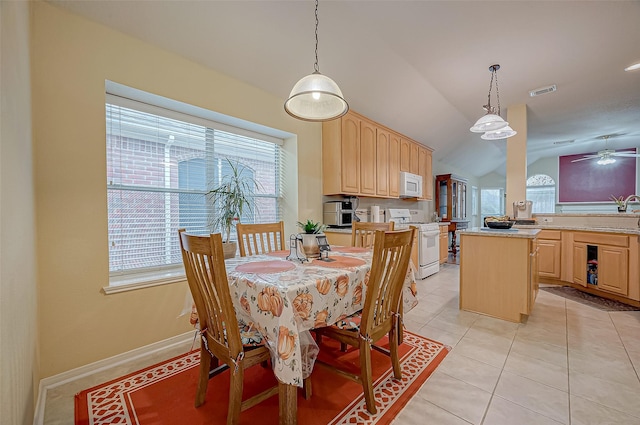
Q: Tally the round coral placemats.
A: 4